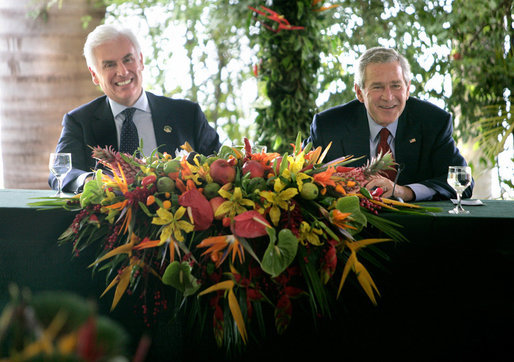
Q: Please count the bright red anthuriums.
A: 2